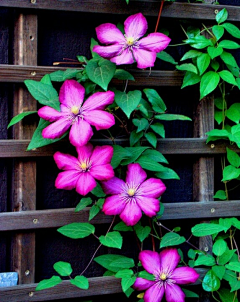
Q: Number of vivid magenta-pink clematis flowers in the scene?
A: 5